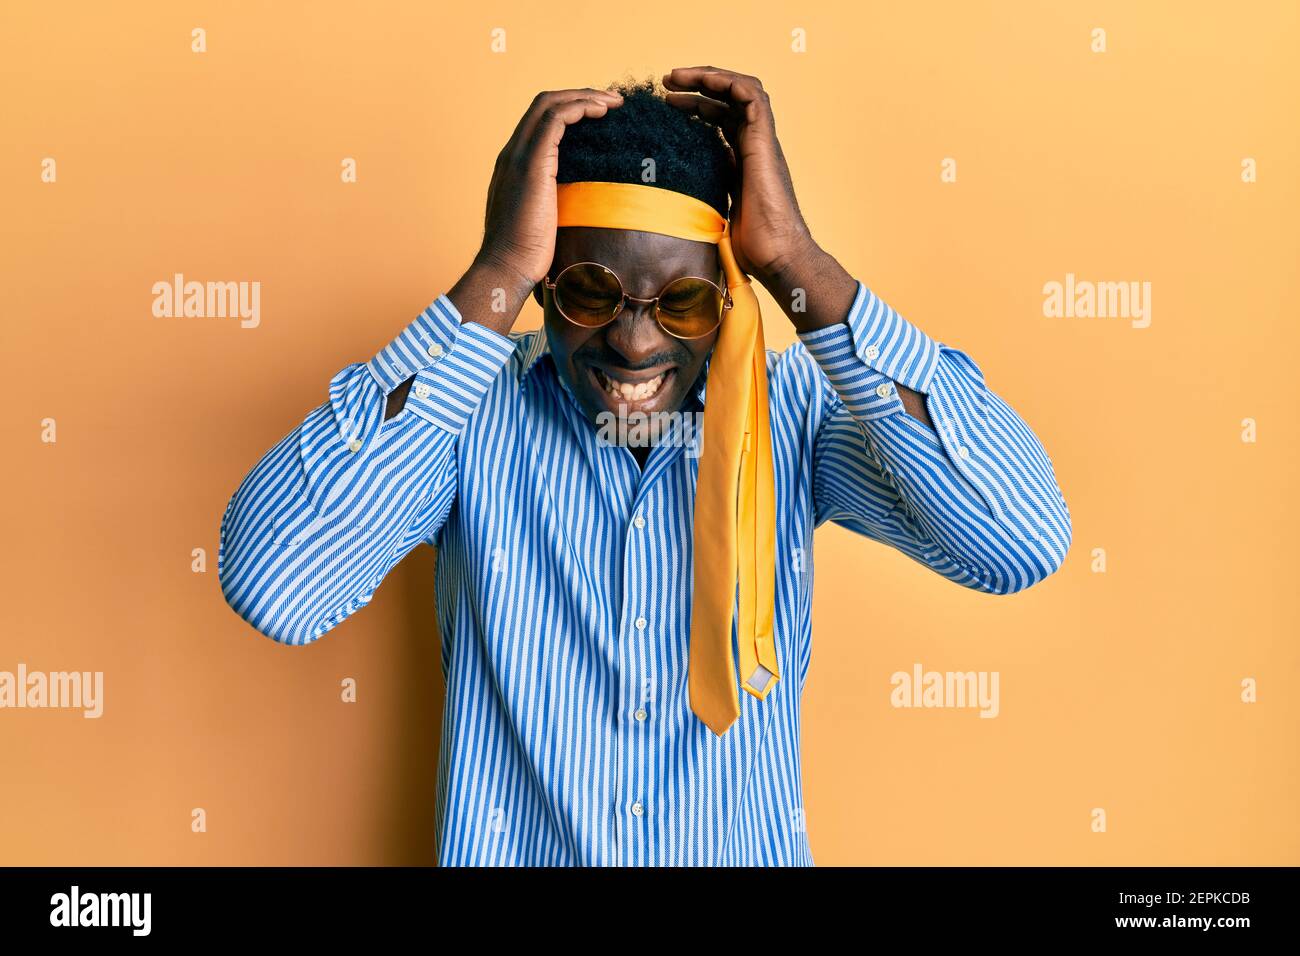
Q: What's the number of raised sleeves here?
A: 2